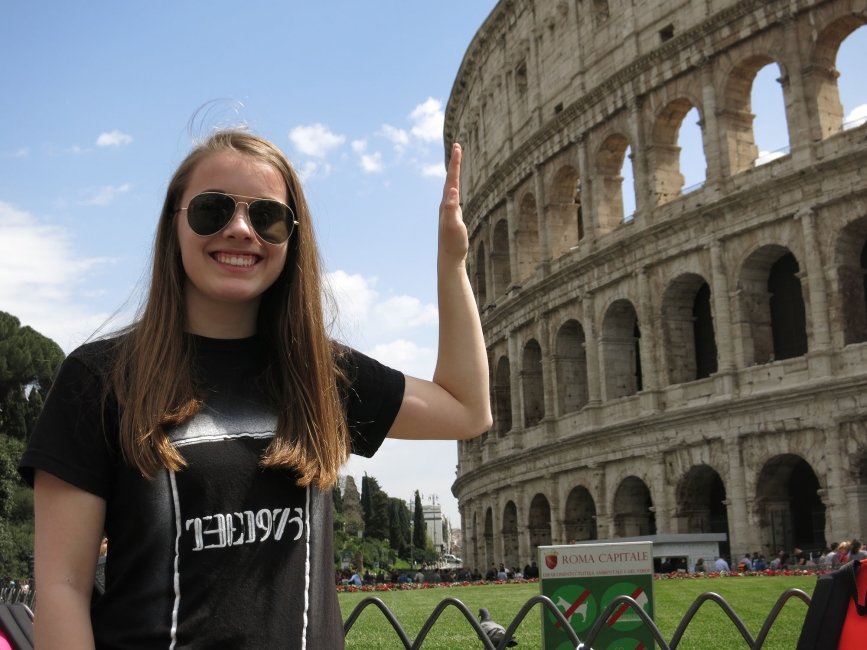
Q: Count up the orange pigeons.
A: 0